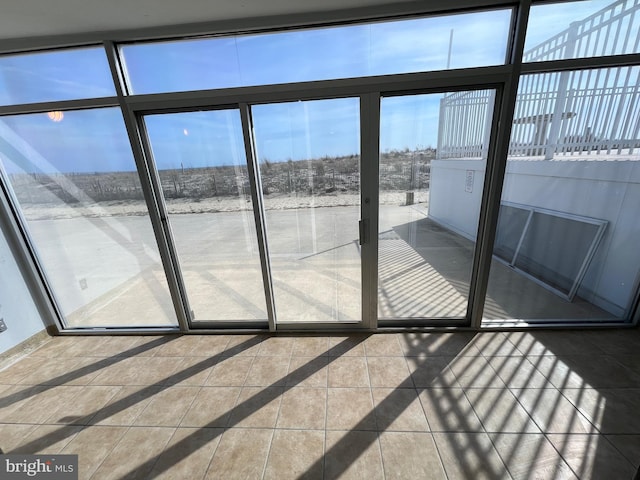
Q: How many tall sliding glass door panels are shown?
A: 3